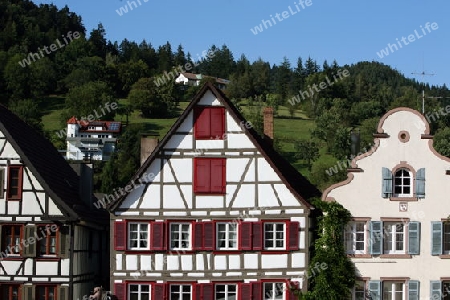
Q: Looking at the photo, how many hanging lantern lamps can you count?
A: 0